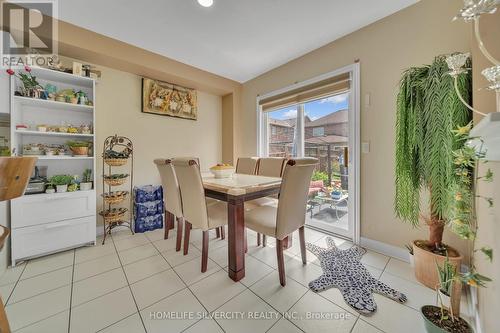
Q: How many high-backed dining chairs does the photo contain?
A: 5